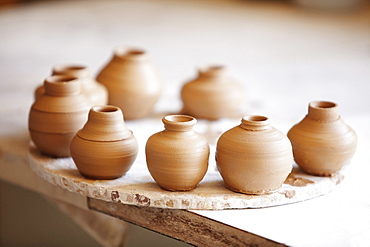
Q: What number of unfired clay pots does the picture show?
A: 8